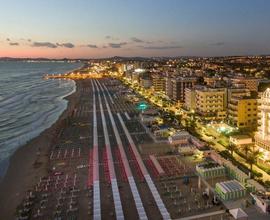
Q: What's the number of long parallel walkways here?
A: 4